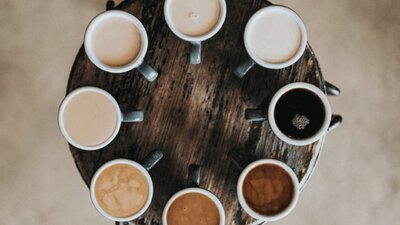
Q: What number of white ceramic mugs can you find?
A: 8